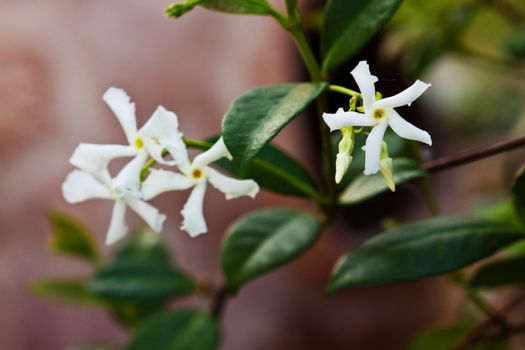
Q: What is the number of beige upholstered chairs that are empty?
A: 0